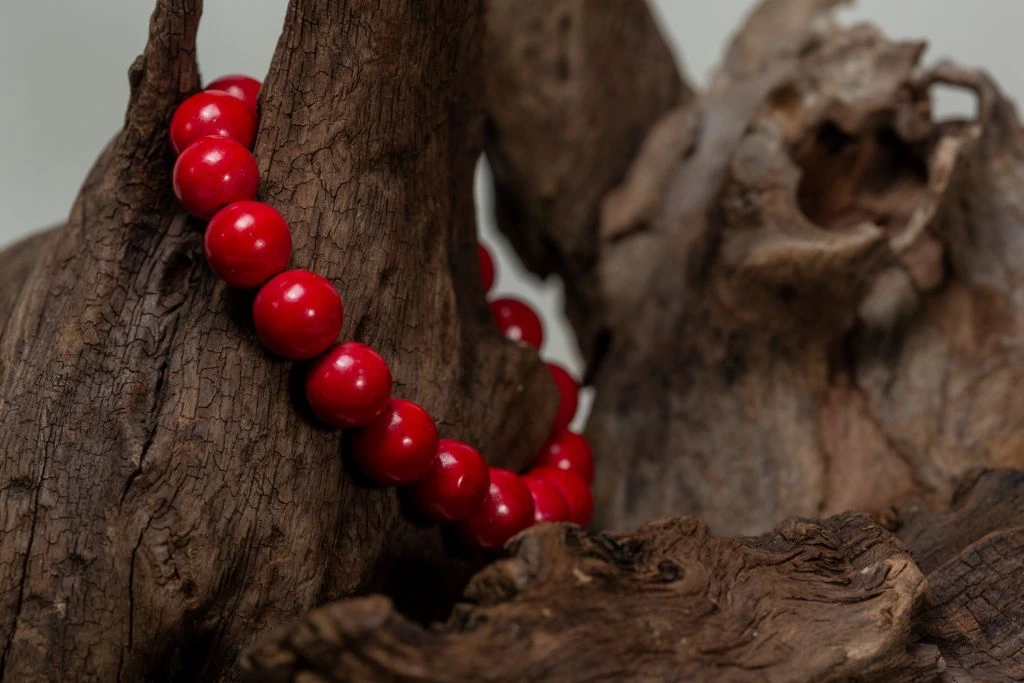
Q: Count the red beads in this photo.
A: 15